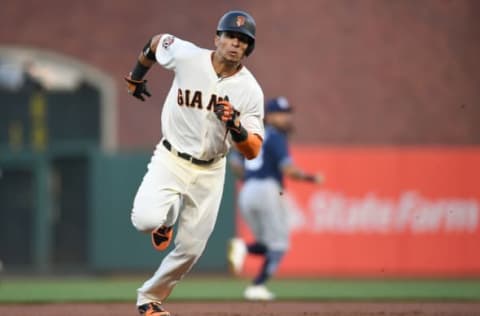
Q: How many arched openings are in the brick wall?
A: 1